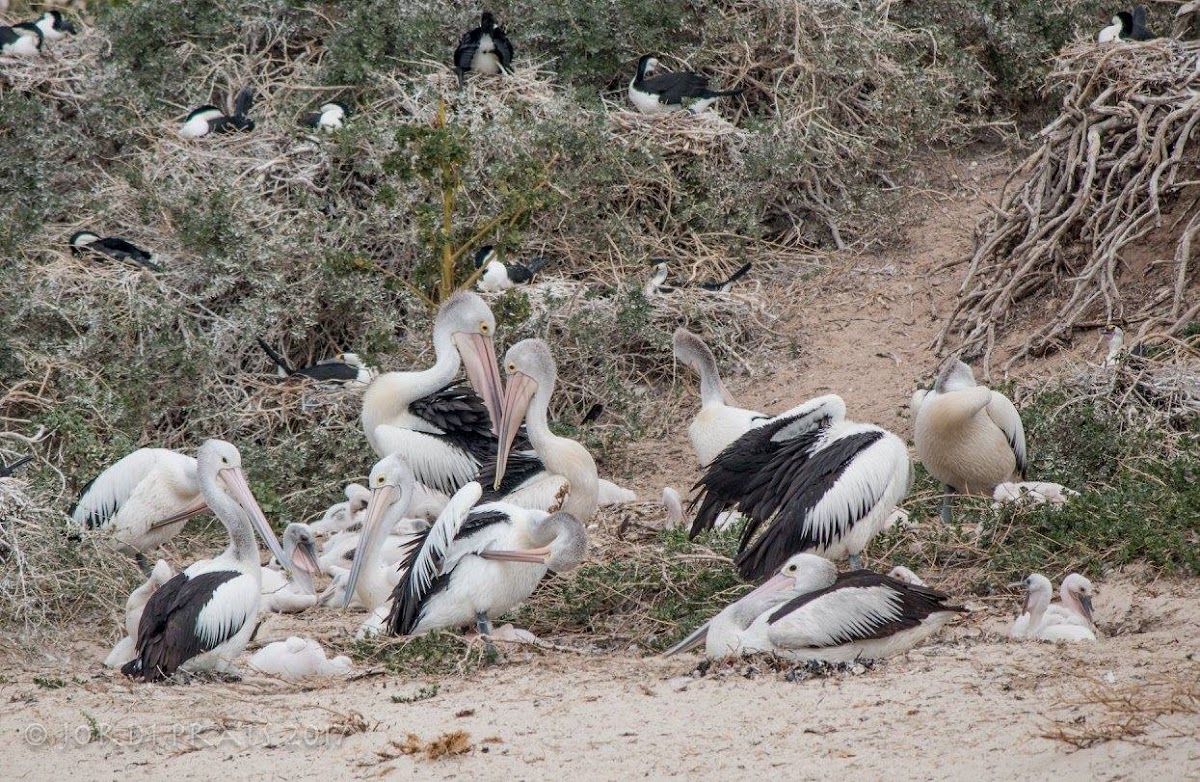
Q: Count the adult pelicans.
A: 10